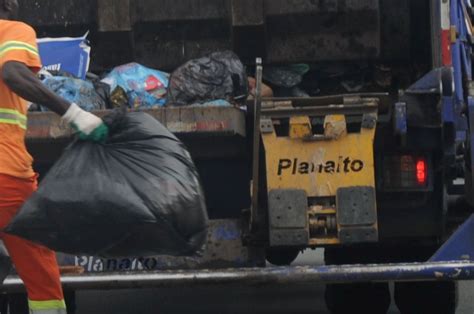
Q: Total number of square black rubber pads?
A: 2